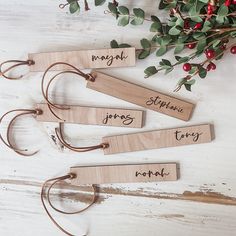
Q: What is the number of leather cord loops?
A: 5